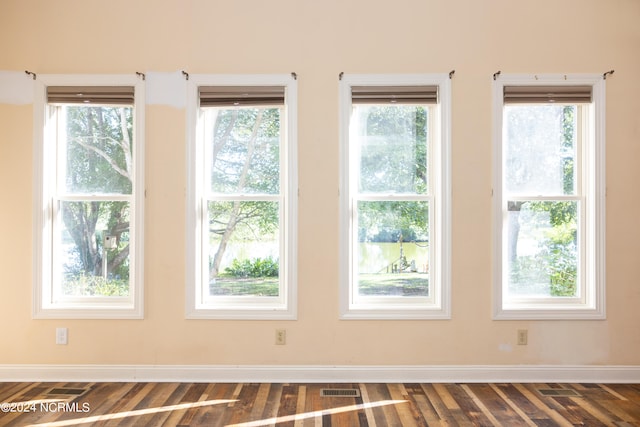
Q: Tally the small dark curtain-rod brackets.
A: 8